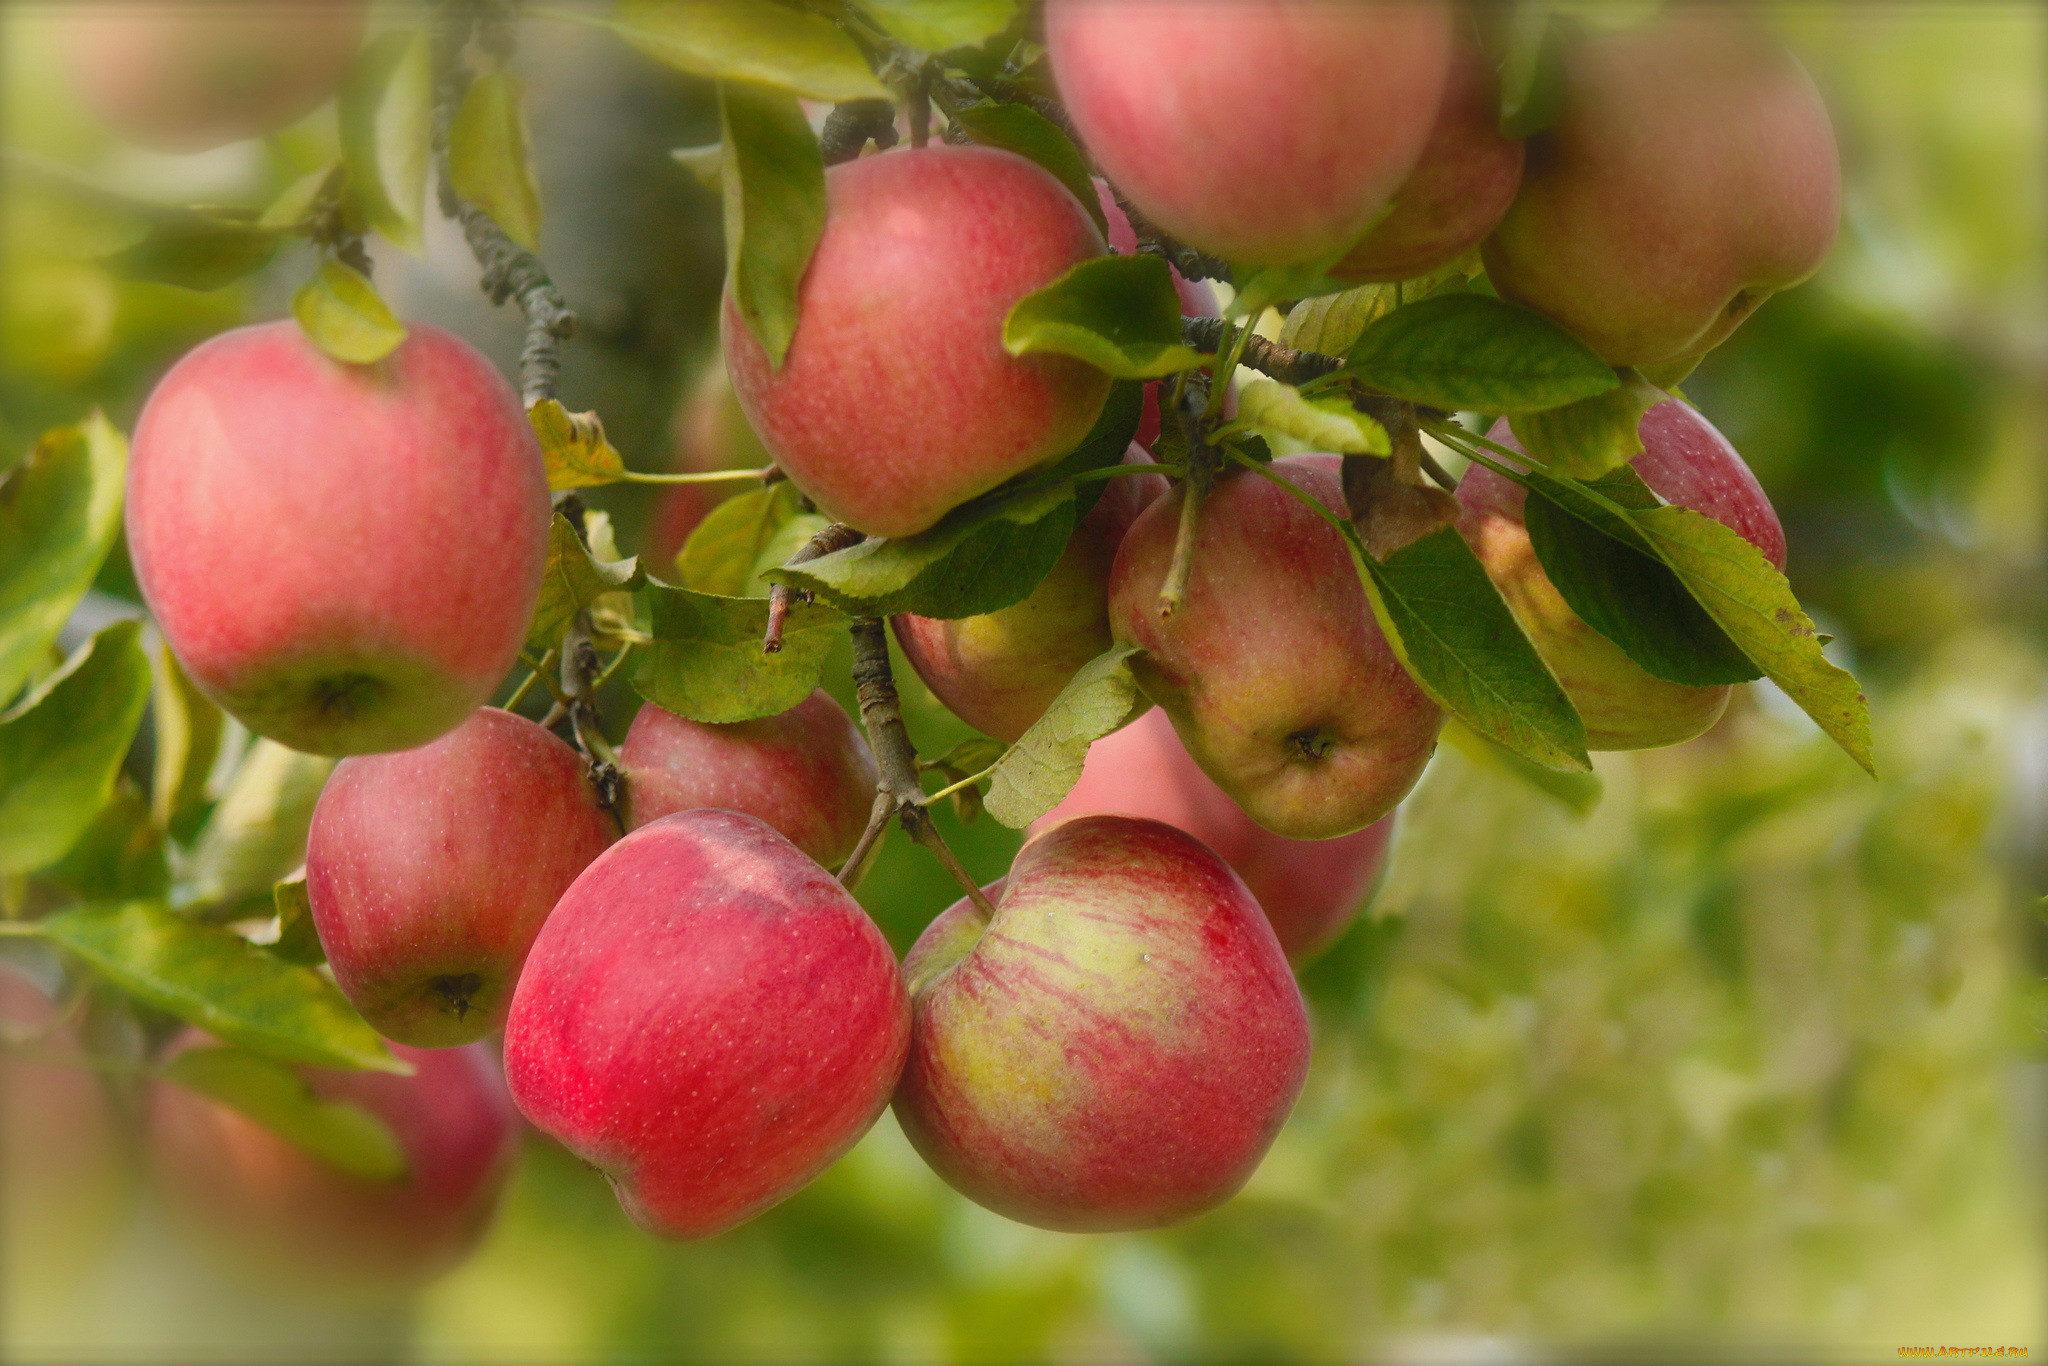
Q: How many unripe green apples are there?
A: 0